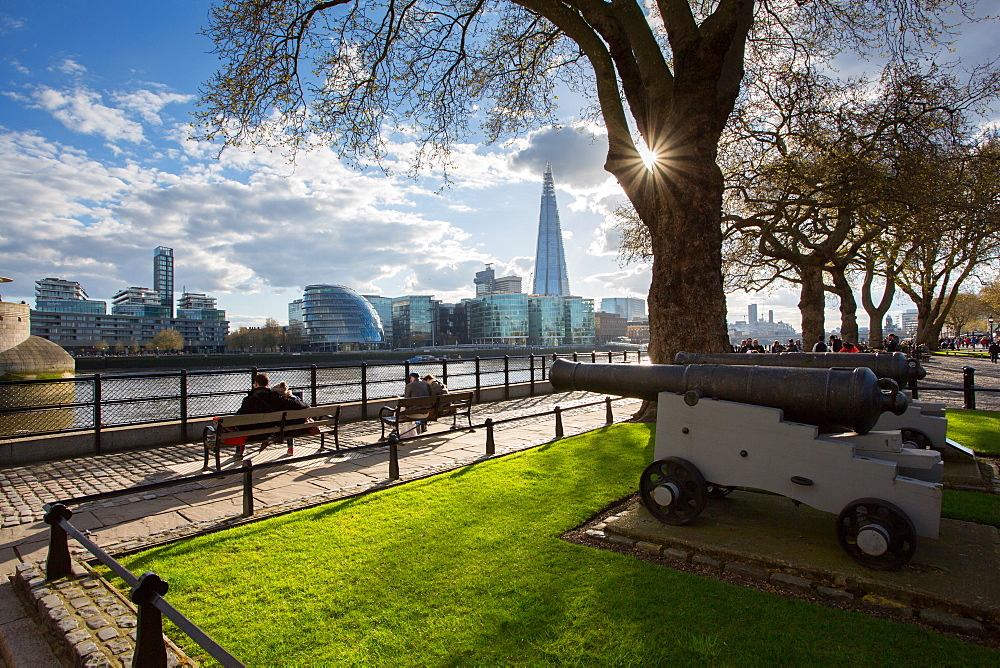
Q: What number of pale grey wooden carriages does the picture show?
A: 2